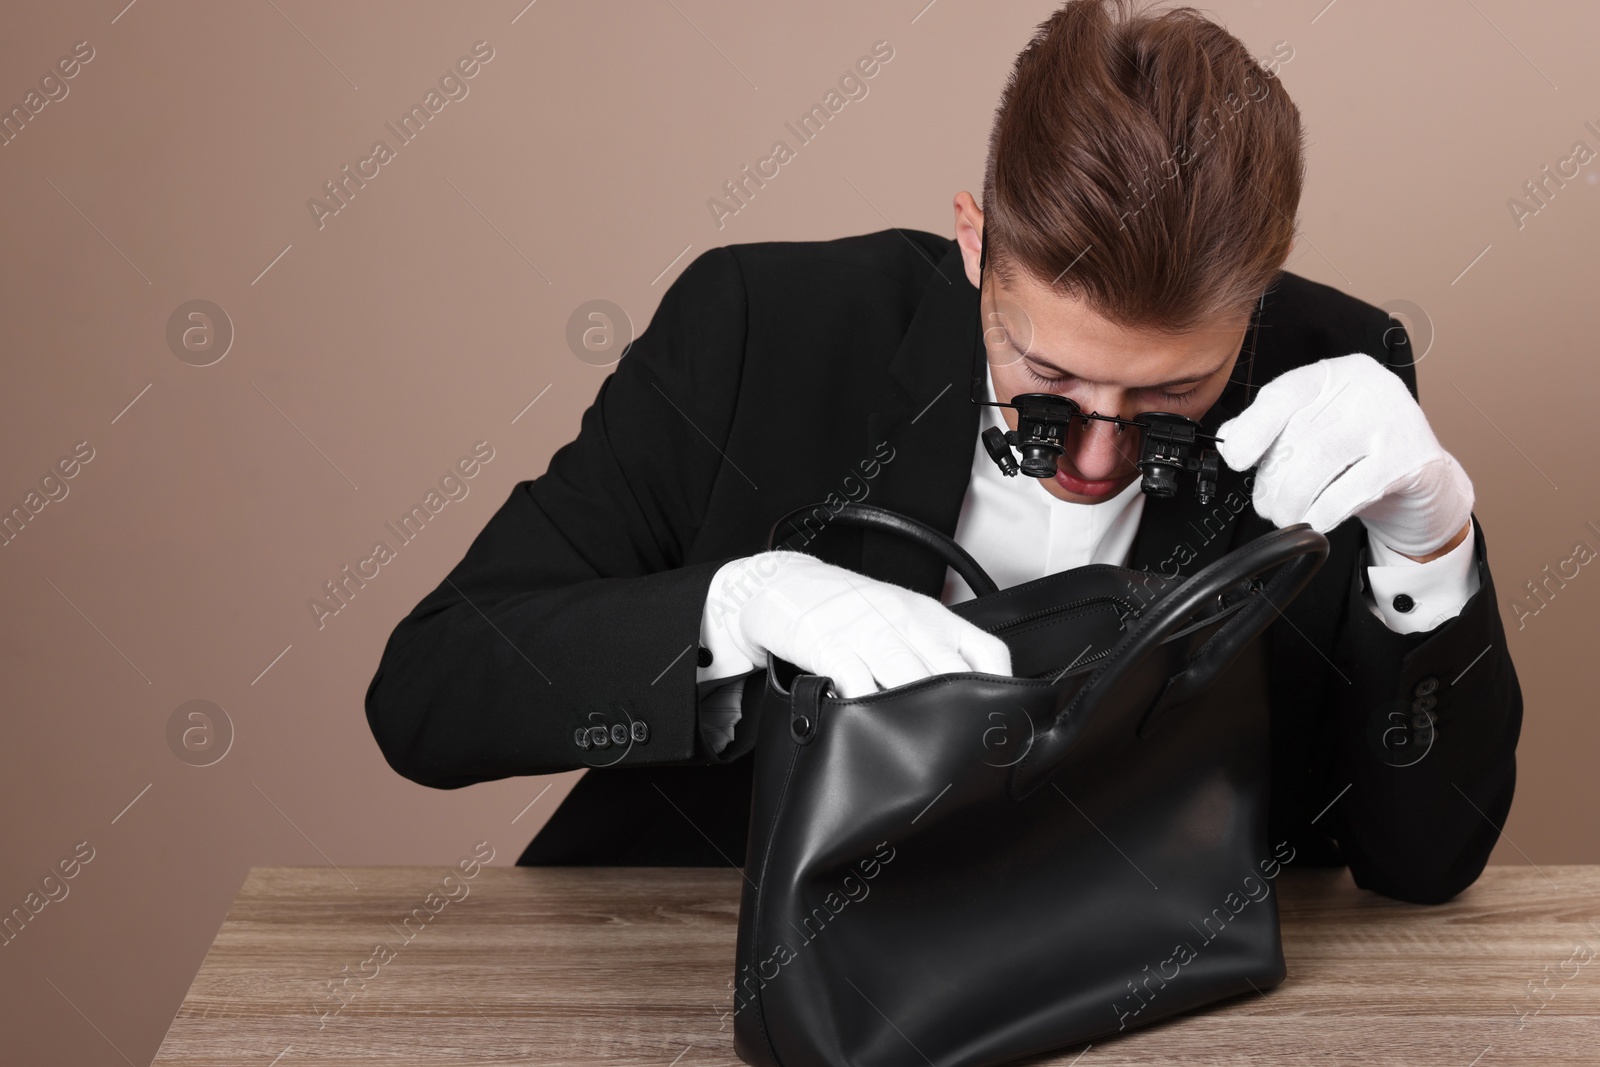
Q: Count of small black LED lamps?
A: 2